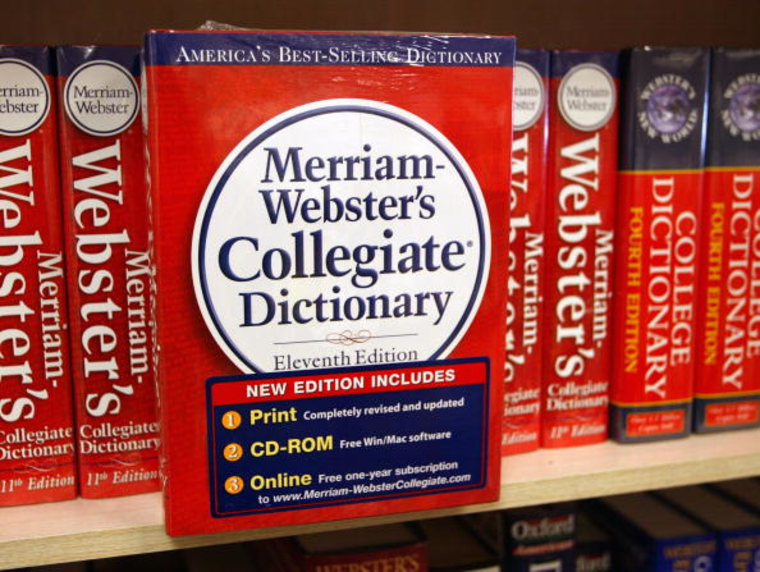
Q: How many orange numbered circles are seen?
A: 3